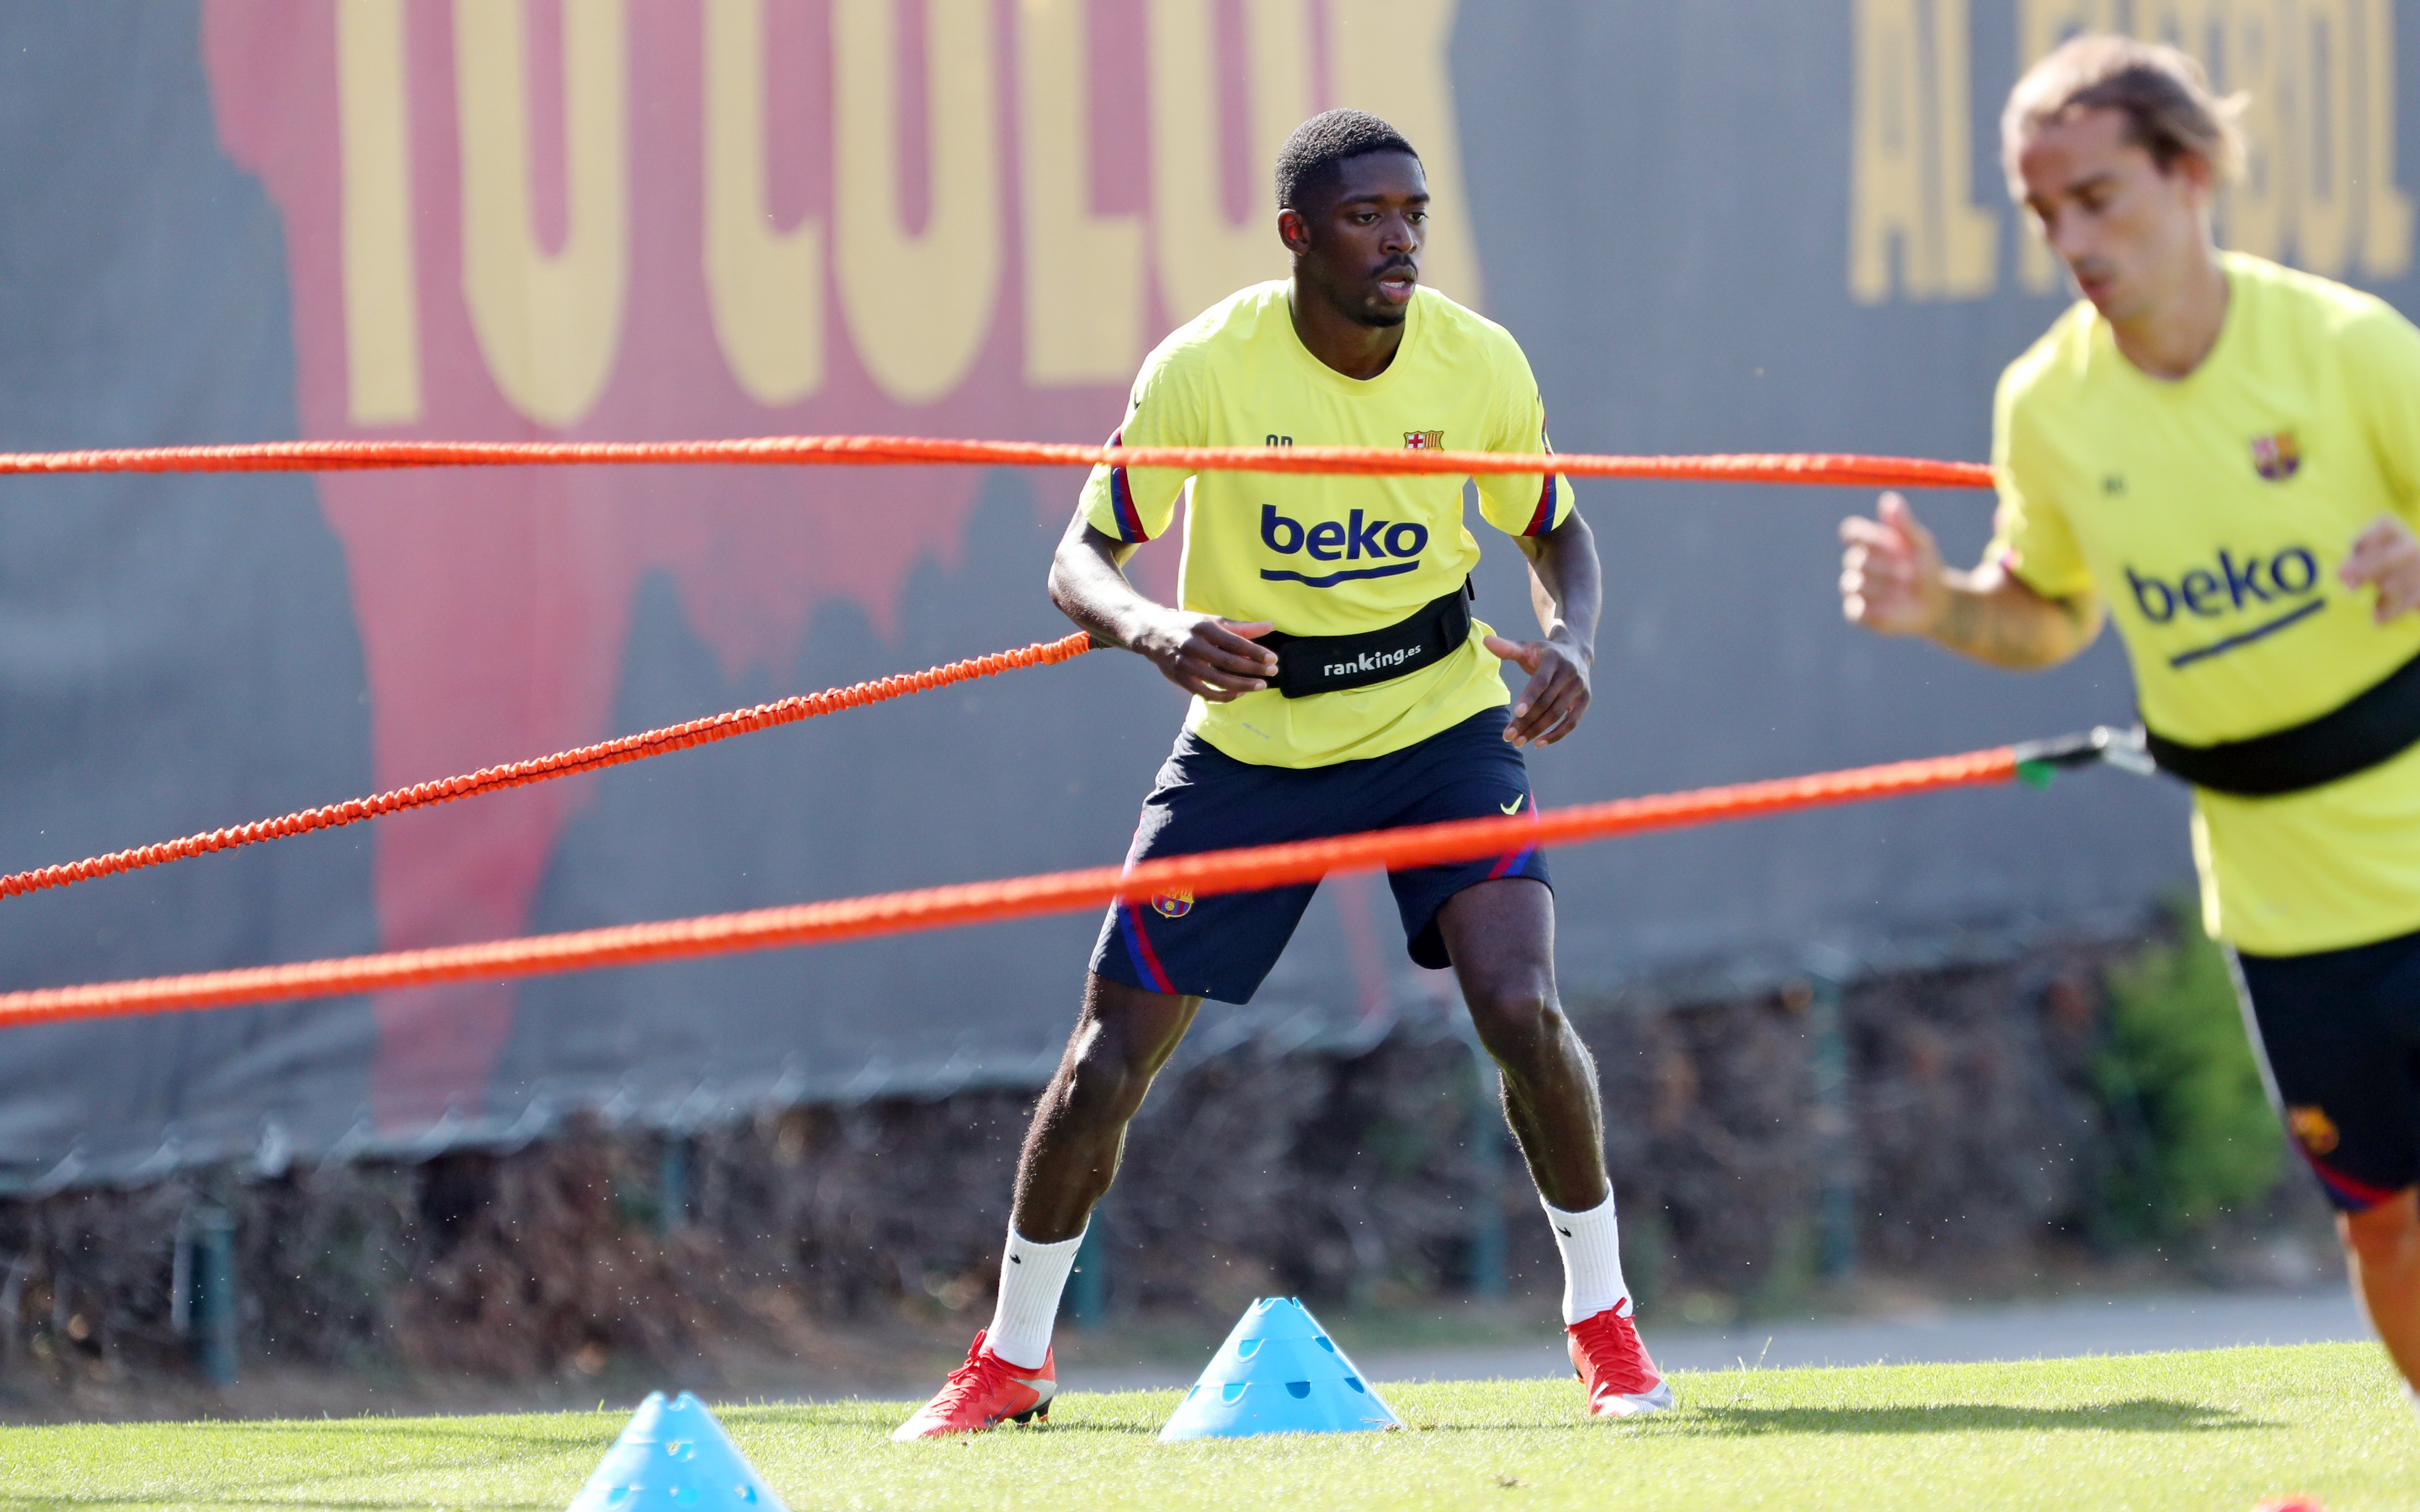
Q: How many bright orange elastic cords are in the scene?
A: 3